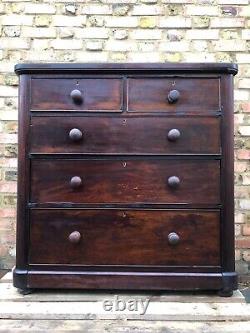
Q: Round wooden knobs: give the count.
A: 8